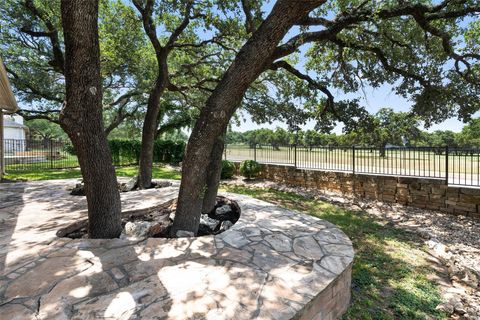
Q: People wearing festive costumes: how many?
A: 0